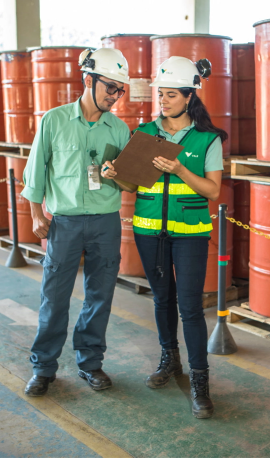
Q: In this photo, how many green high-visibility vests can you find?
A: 1